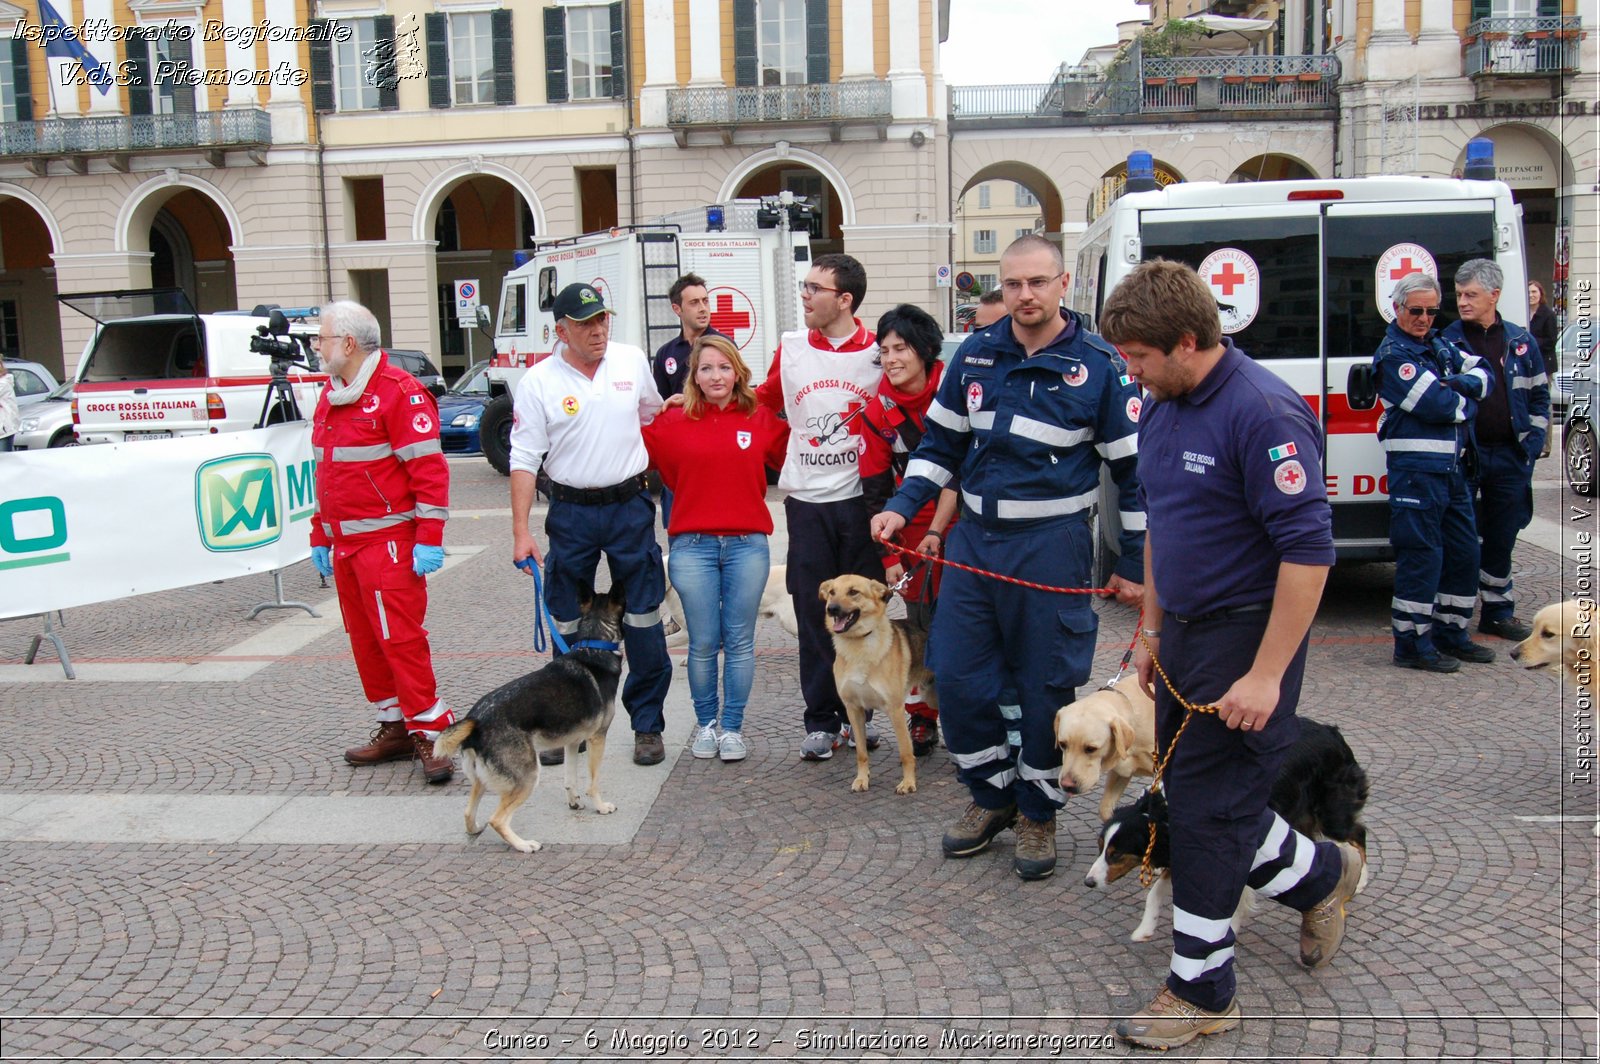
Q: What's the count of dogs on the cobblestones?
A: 6